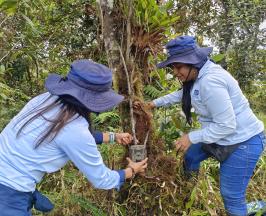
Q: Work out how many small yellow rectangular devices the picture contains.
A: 0